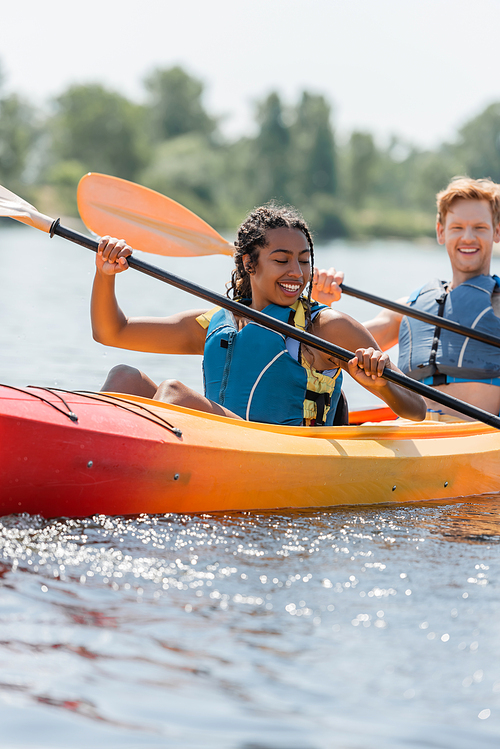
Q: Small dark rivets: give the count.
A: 4